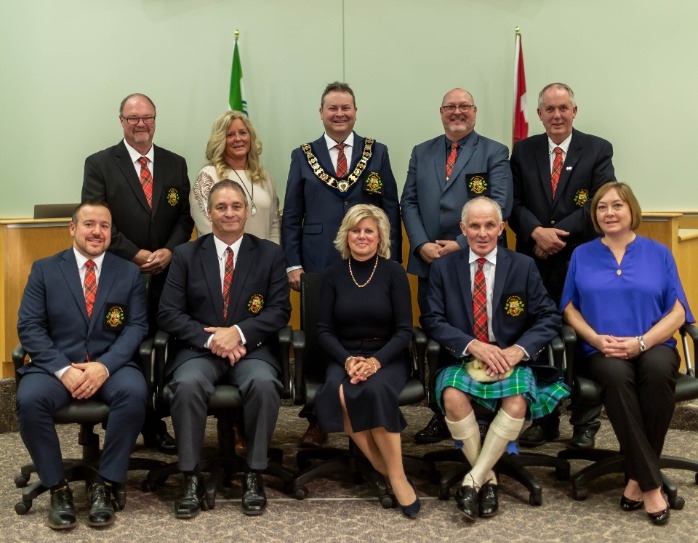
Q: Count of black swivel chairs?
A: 5